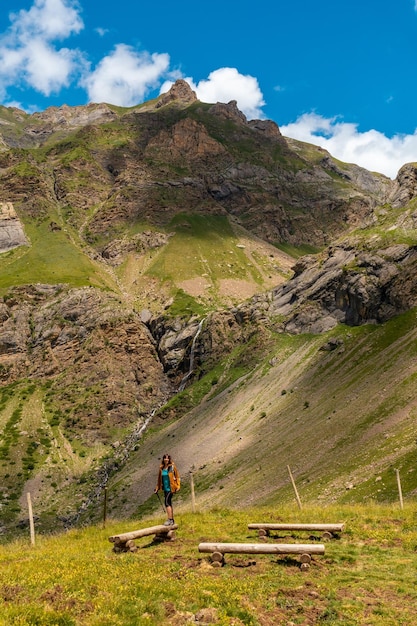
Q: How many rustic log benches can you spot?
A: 3